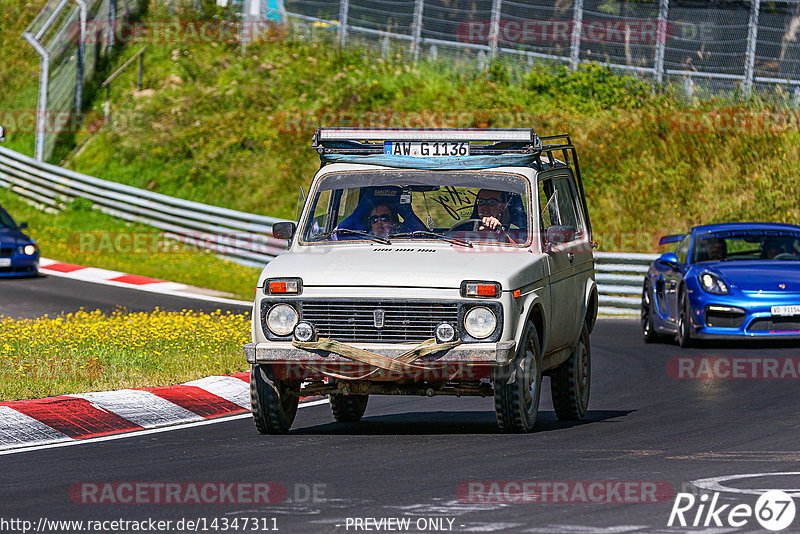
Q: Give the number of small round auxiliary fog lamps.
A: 2